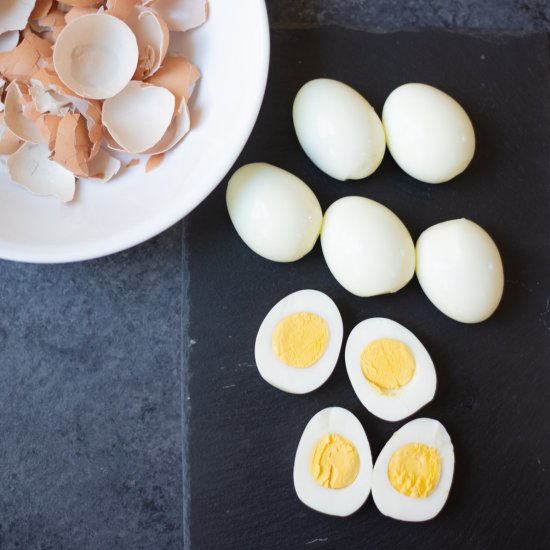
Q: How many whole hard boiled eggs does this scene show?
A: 5